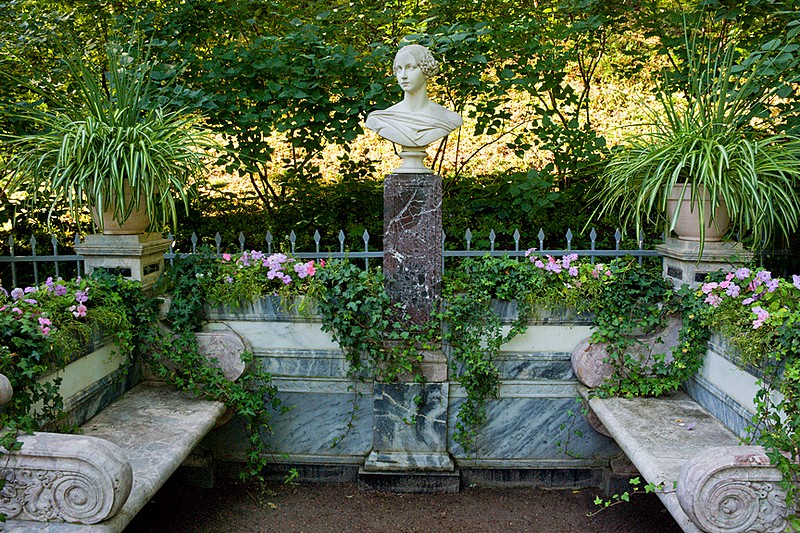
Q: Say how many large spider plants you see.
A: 2